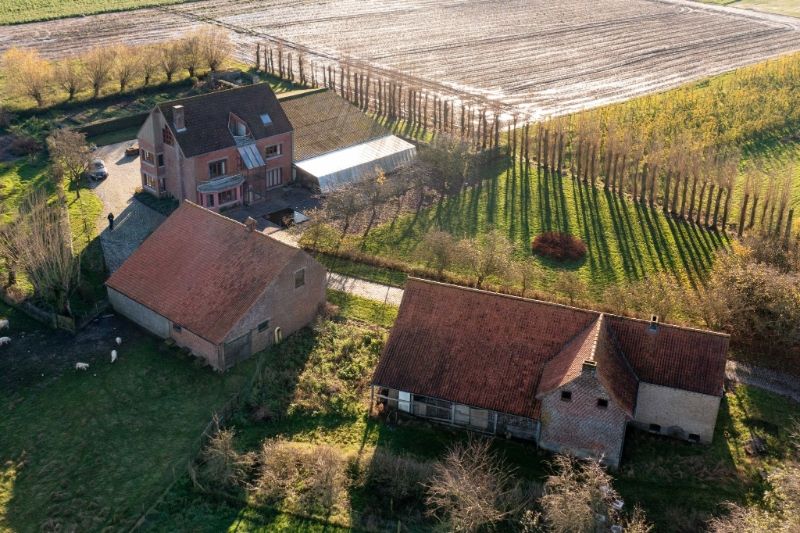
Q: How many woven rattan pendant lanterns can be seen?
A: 0